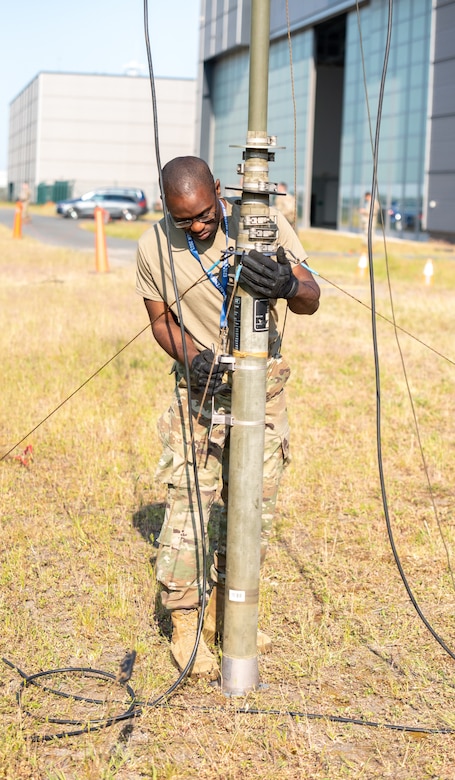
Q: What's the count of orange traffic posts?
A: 2